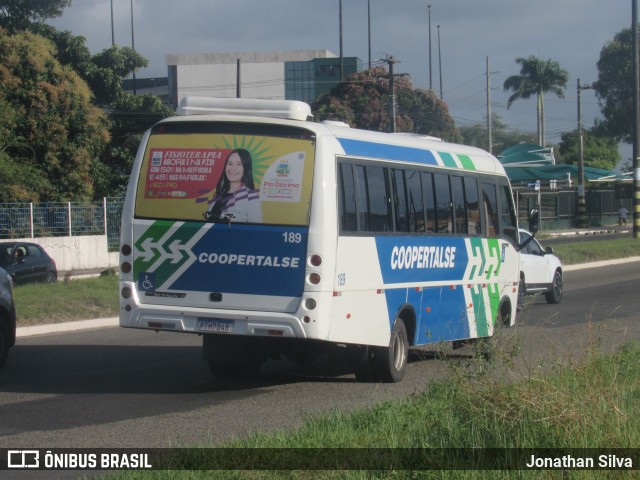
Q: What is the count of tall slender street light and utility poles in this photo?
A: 11